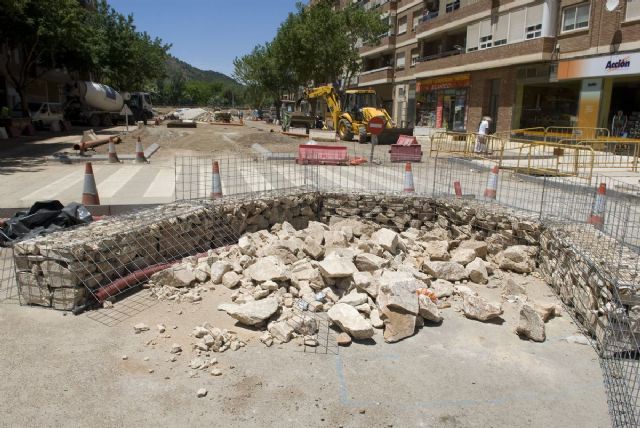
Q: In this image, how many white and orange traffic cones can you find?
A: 7